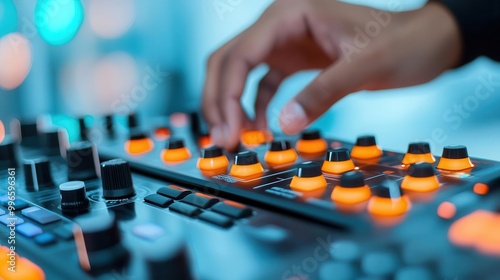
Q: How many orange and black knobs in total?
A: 14